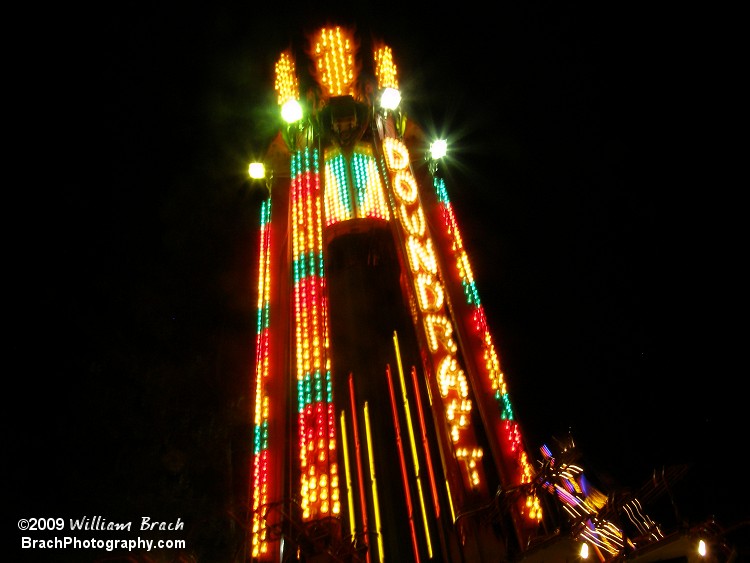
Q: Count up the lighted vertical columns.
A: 4